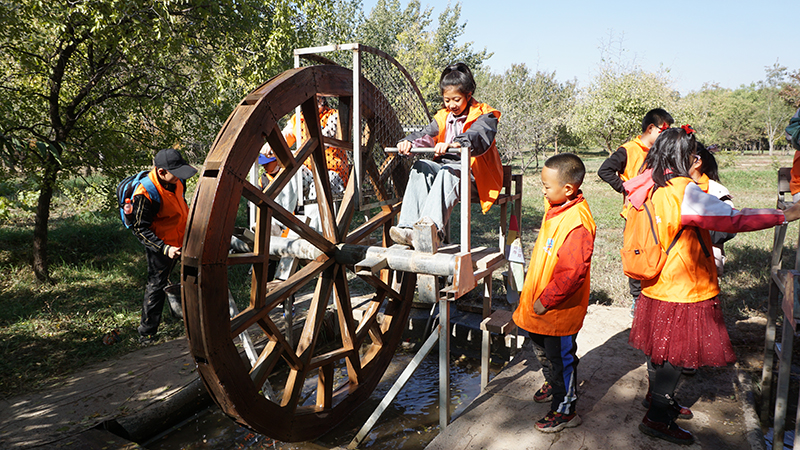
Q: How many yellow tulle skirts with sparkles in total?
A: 0